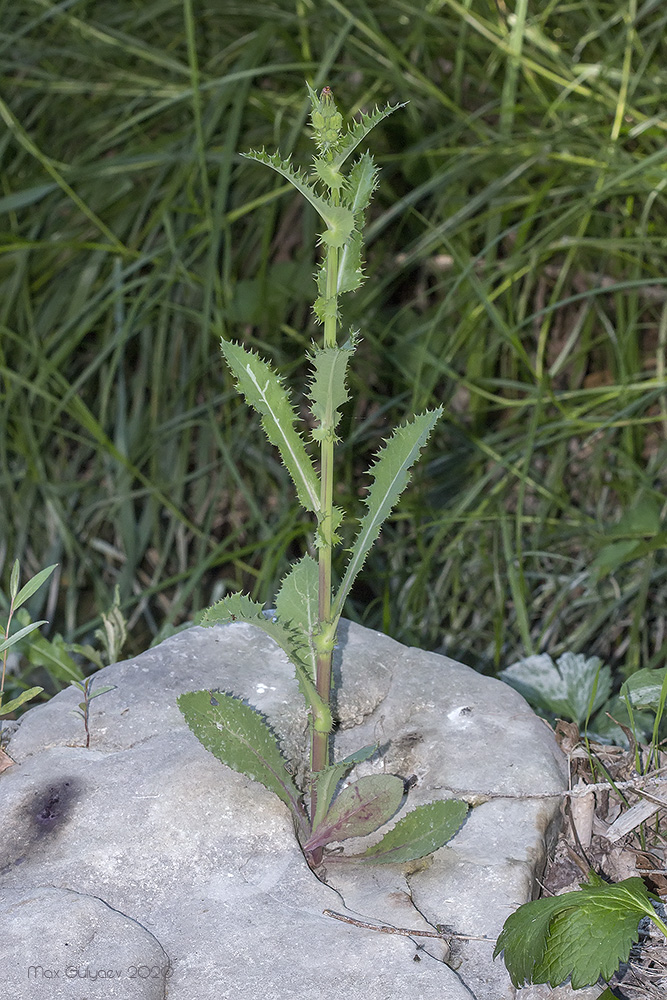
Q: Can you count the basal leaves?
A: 4